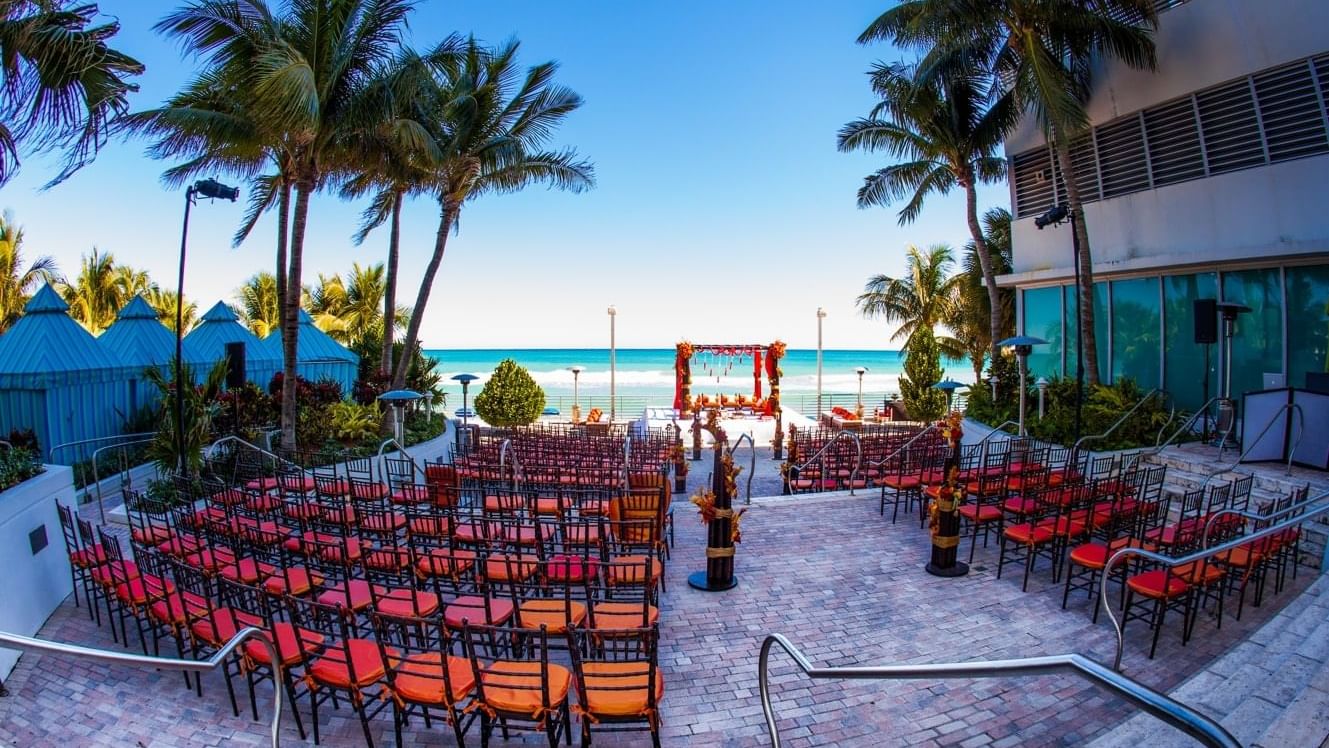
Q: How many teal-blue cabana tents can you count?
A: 4